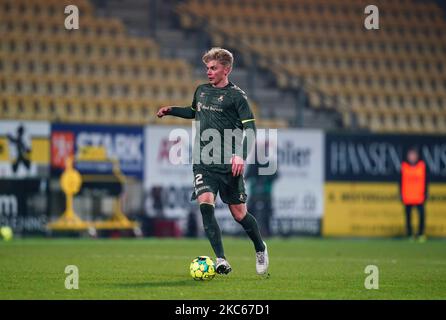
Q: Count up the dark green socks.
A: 2